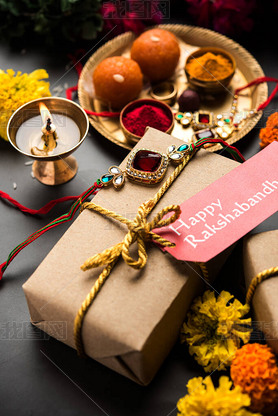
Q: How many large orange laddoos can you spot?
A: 2